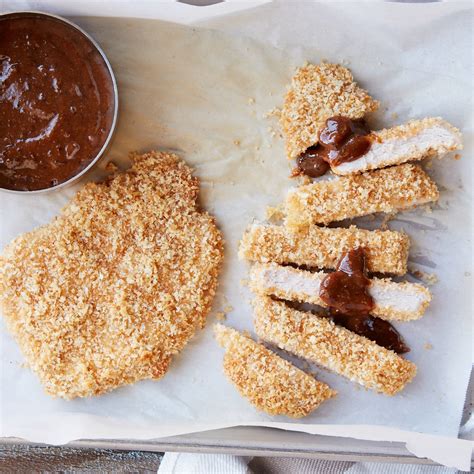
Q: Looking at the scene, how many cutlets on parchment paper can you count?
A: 2